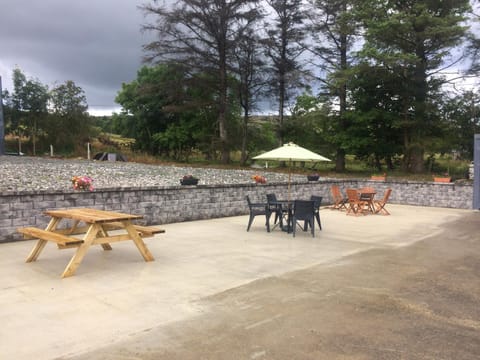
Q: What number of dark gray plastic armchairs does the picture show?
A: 4